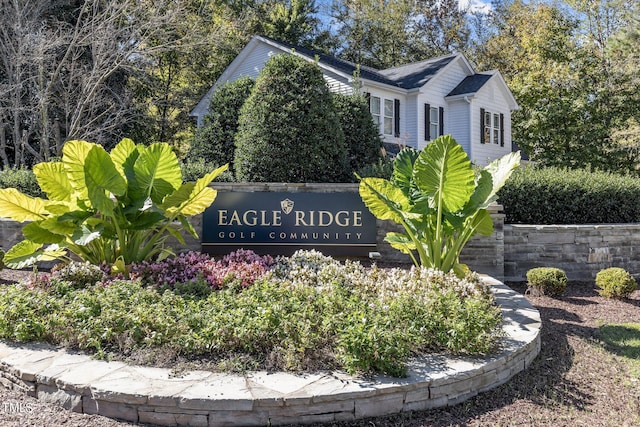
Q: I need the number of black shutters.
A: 6